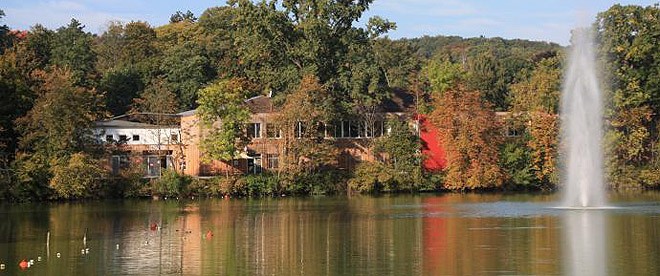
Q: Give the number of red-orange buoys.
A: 3